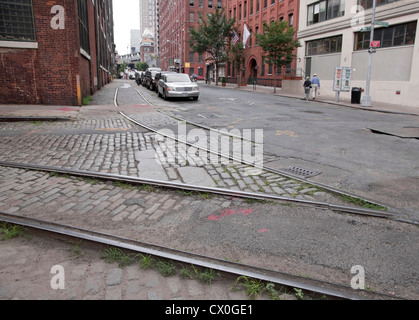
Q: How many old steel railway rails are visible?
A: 4